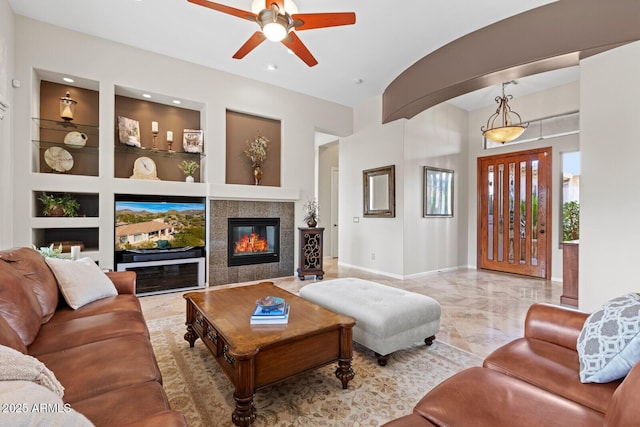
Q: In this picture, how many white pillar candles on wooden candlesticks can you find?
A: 2